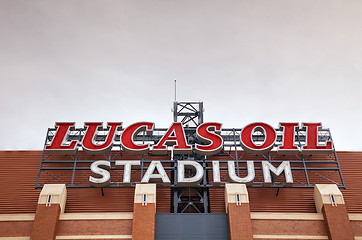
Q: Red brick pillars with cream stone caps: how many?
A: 4